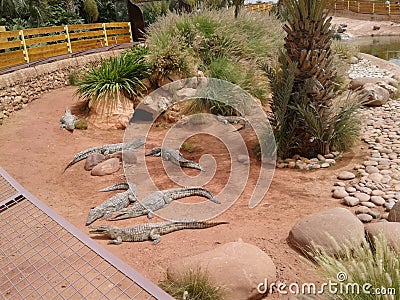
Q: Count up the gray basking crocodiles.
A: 7